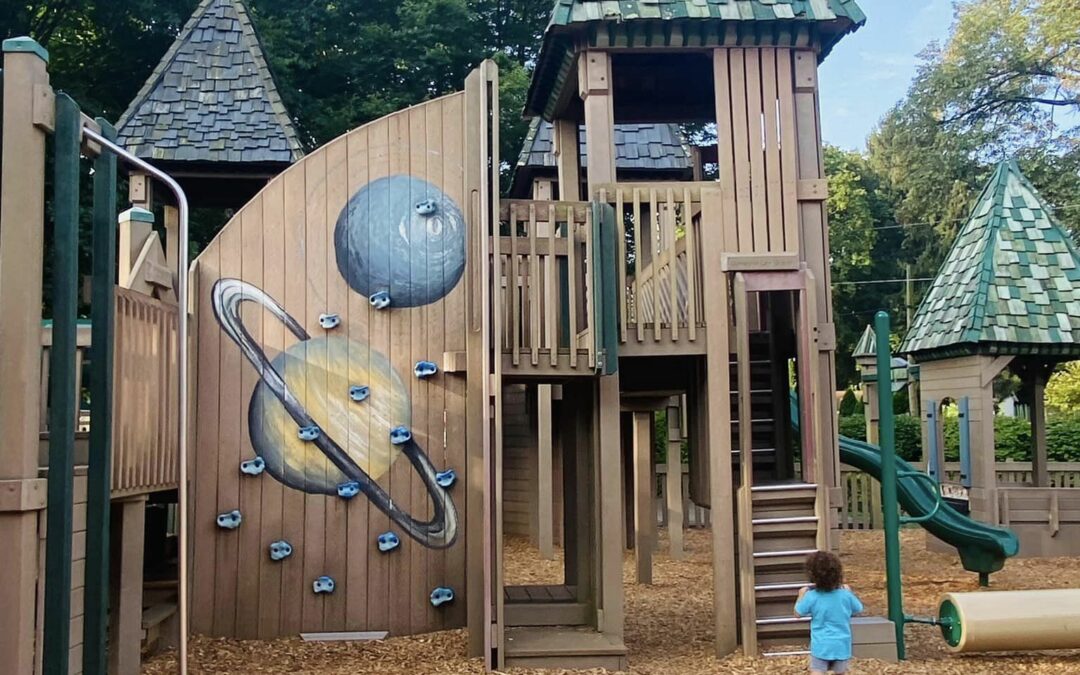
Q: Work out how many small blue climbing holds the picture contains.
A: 15